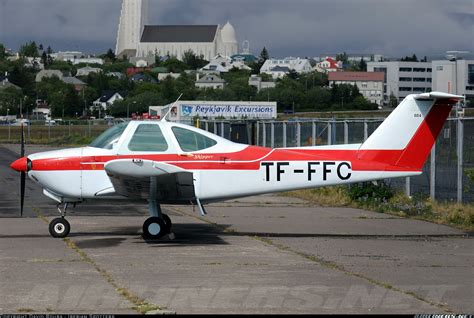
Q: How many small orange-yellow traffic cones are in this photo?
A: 0